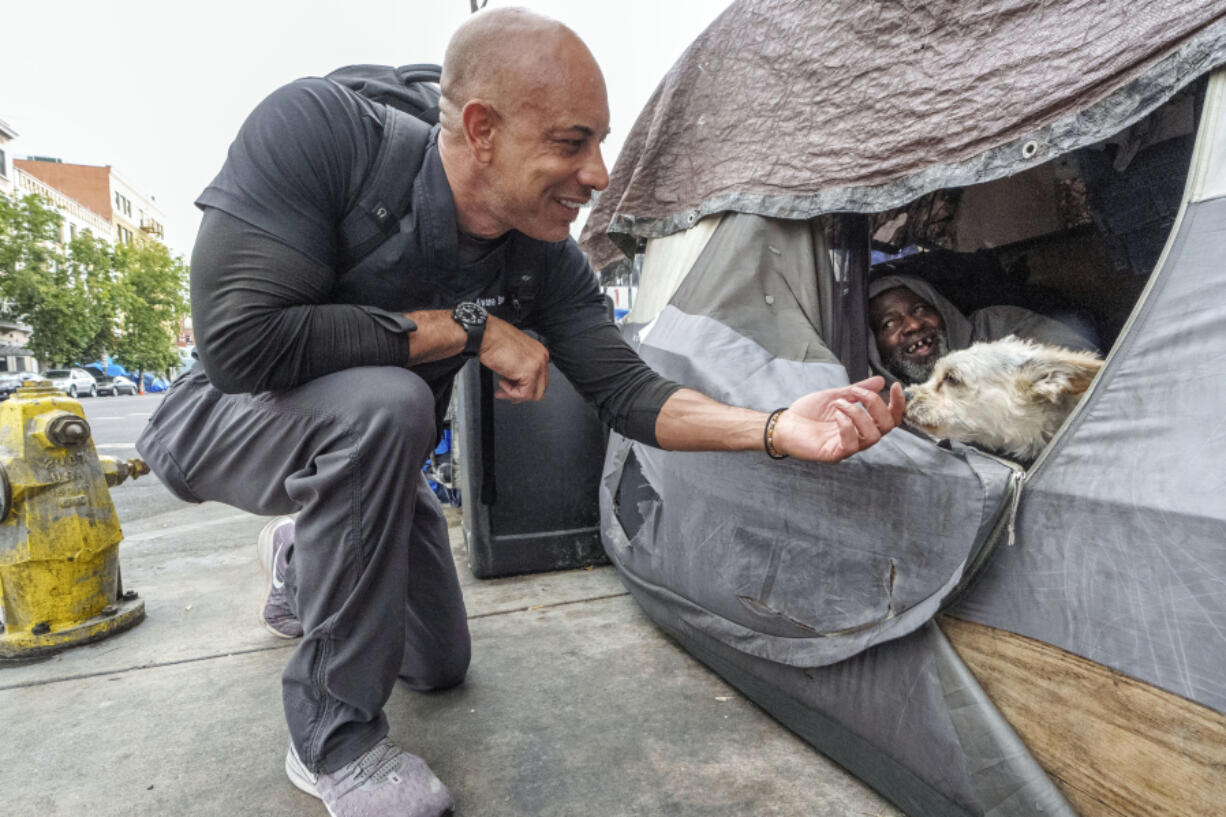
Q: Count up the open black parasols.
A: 0